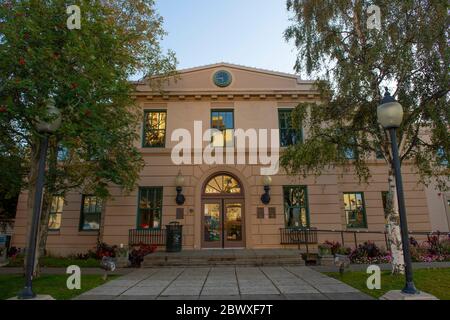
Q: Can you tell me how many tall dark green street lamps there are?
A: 2